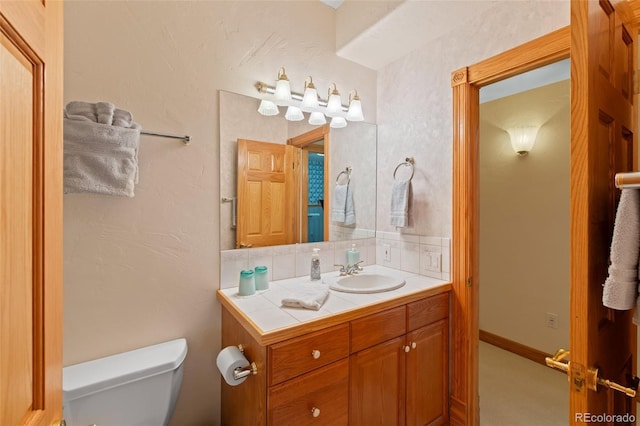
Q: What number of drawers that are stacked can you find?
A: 2